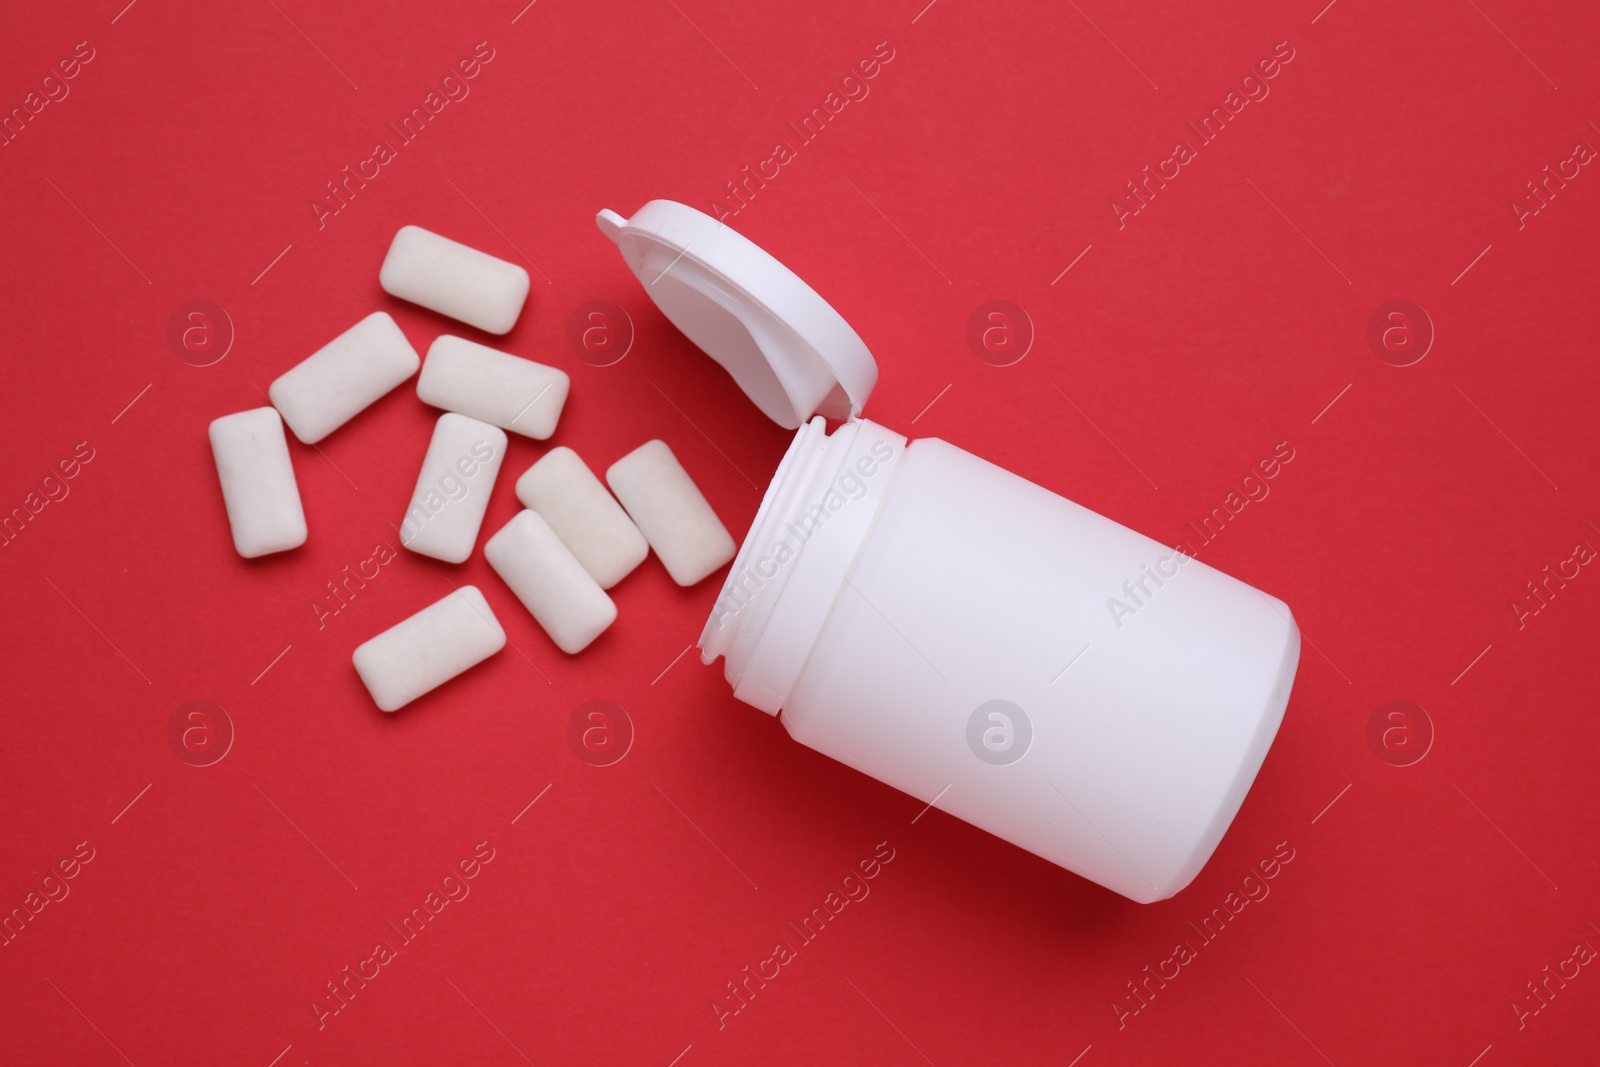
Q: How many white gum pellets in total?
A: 9